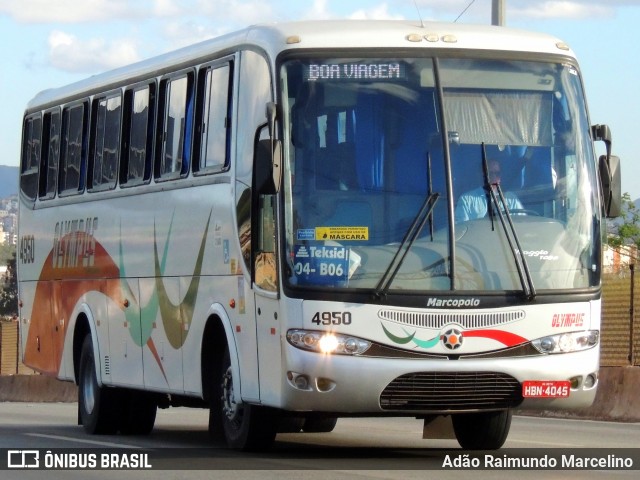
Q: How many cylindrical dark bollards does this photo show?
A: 0